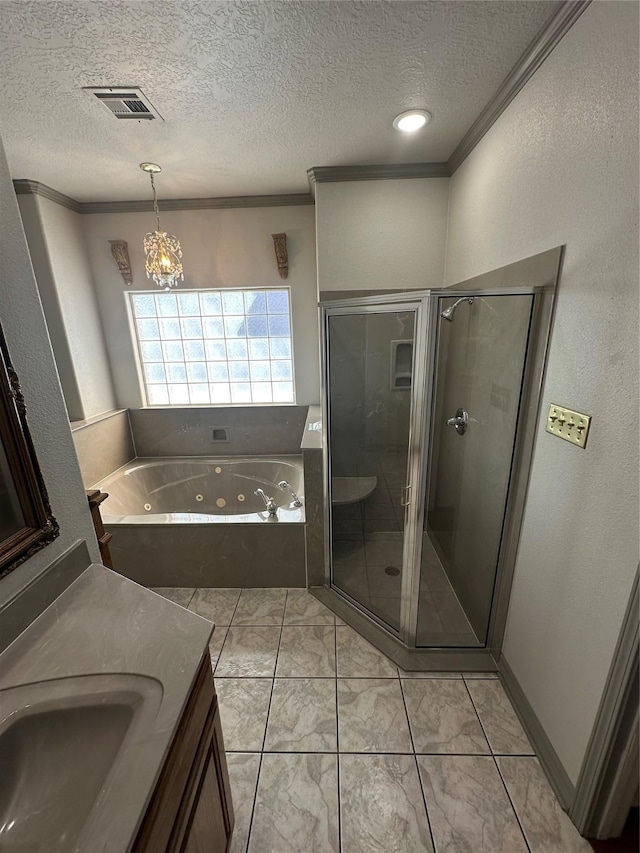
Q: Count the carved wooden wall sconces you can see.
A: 2